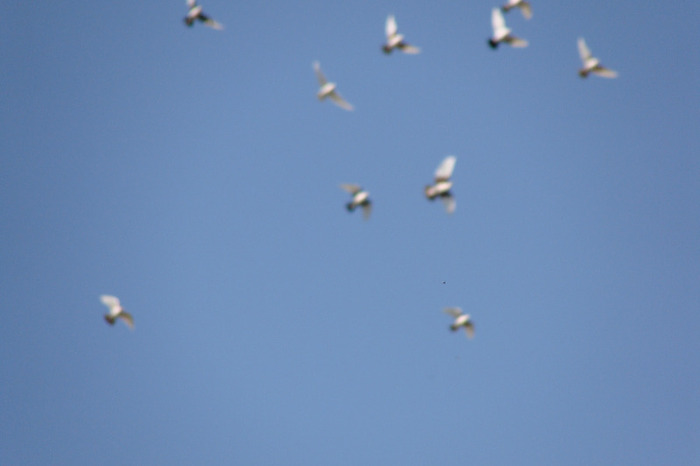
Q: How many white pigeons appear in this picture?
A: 10